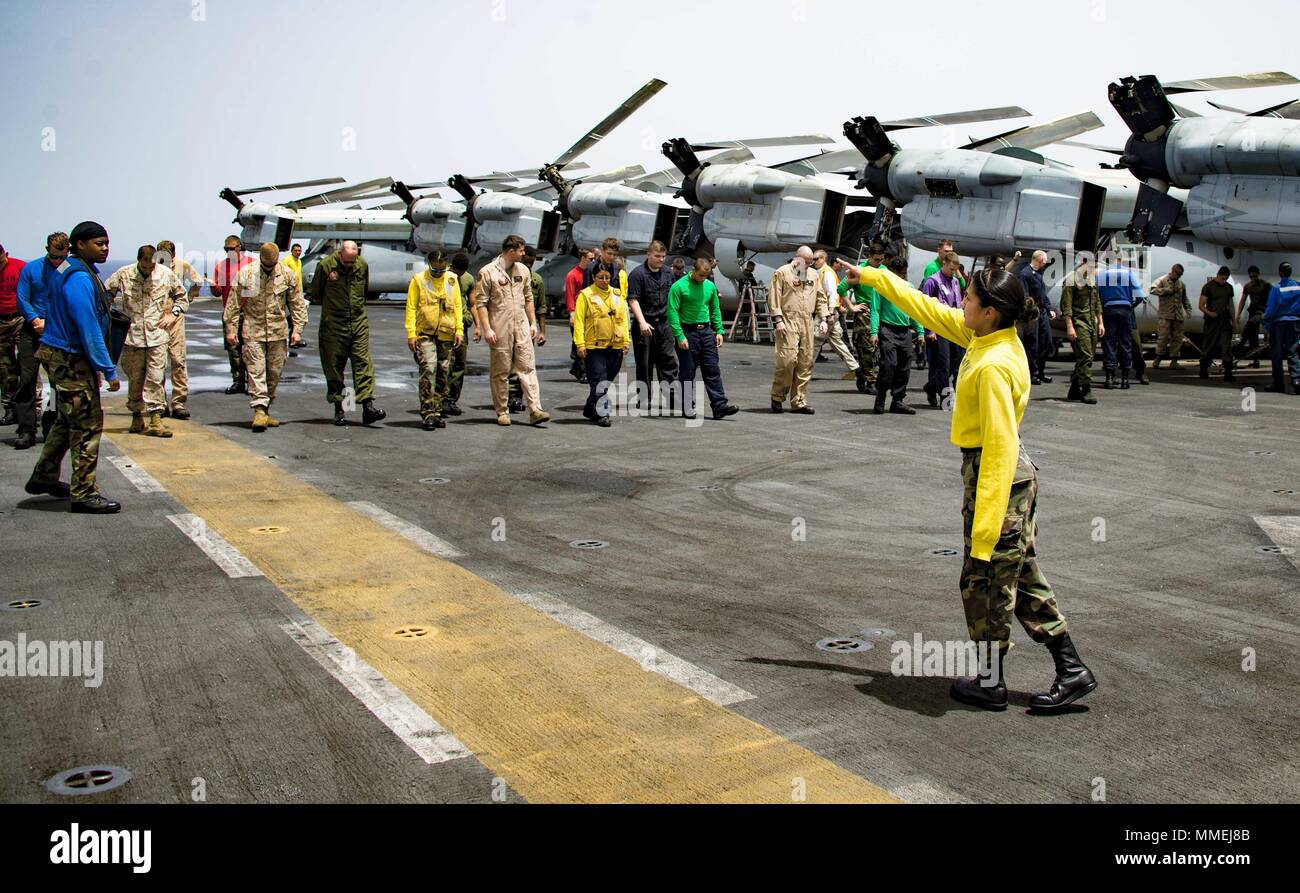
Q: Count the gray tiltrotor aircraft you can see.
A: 7